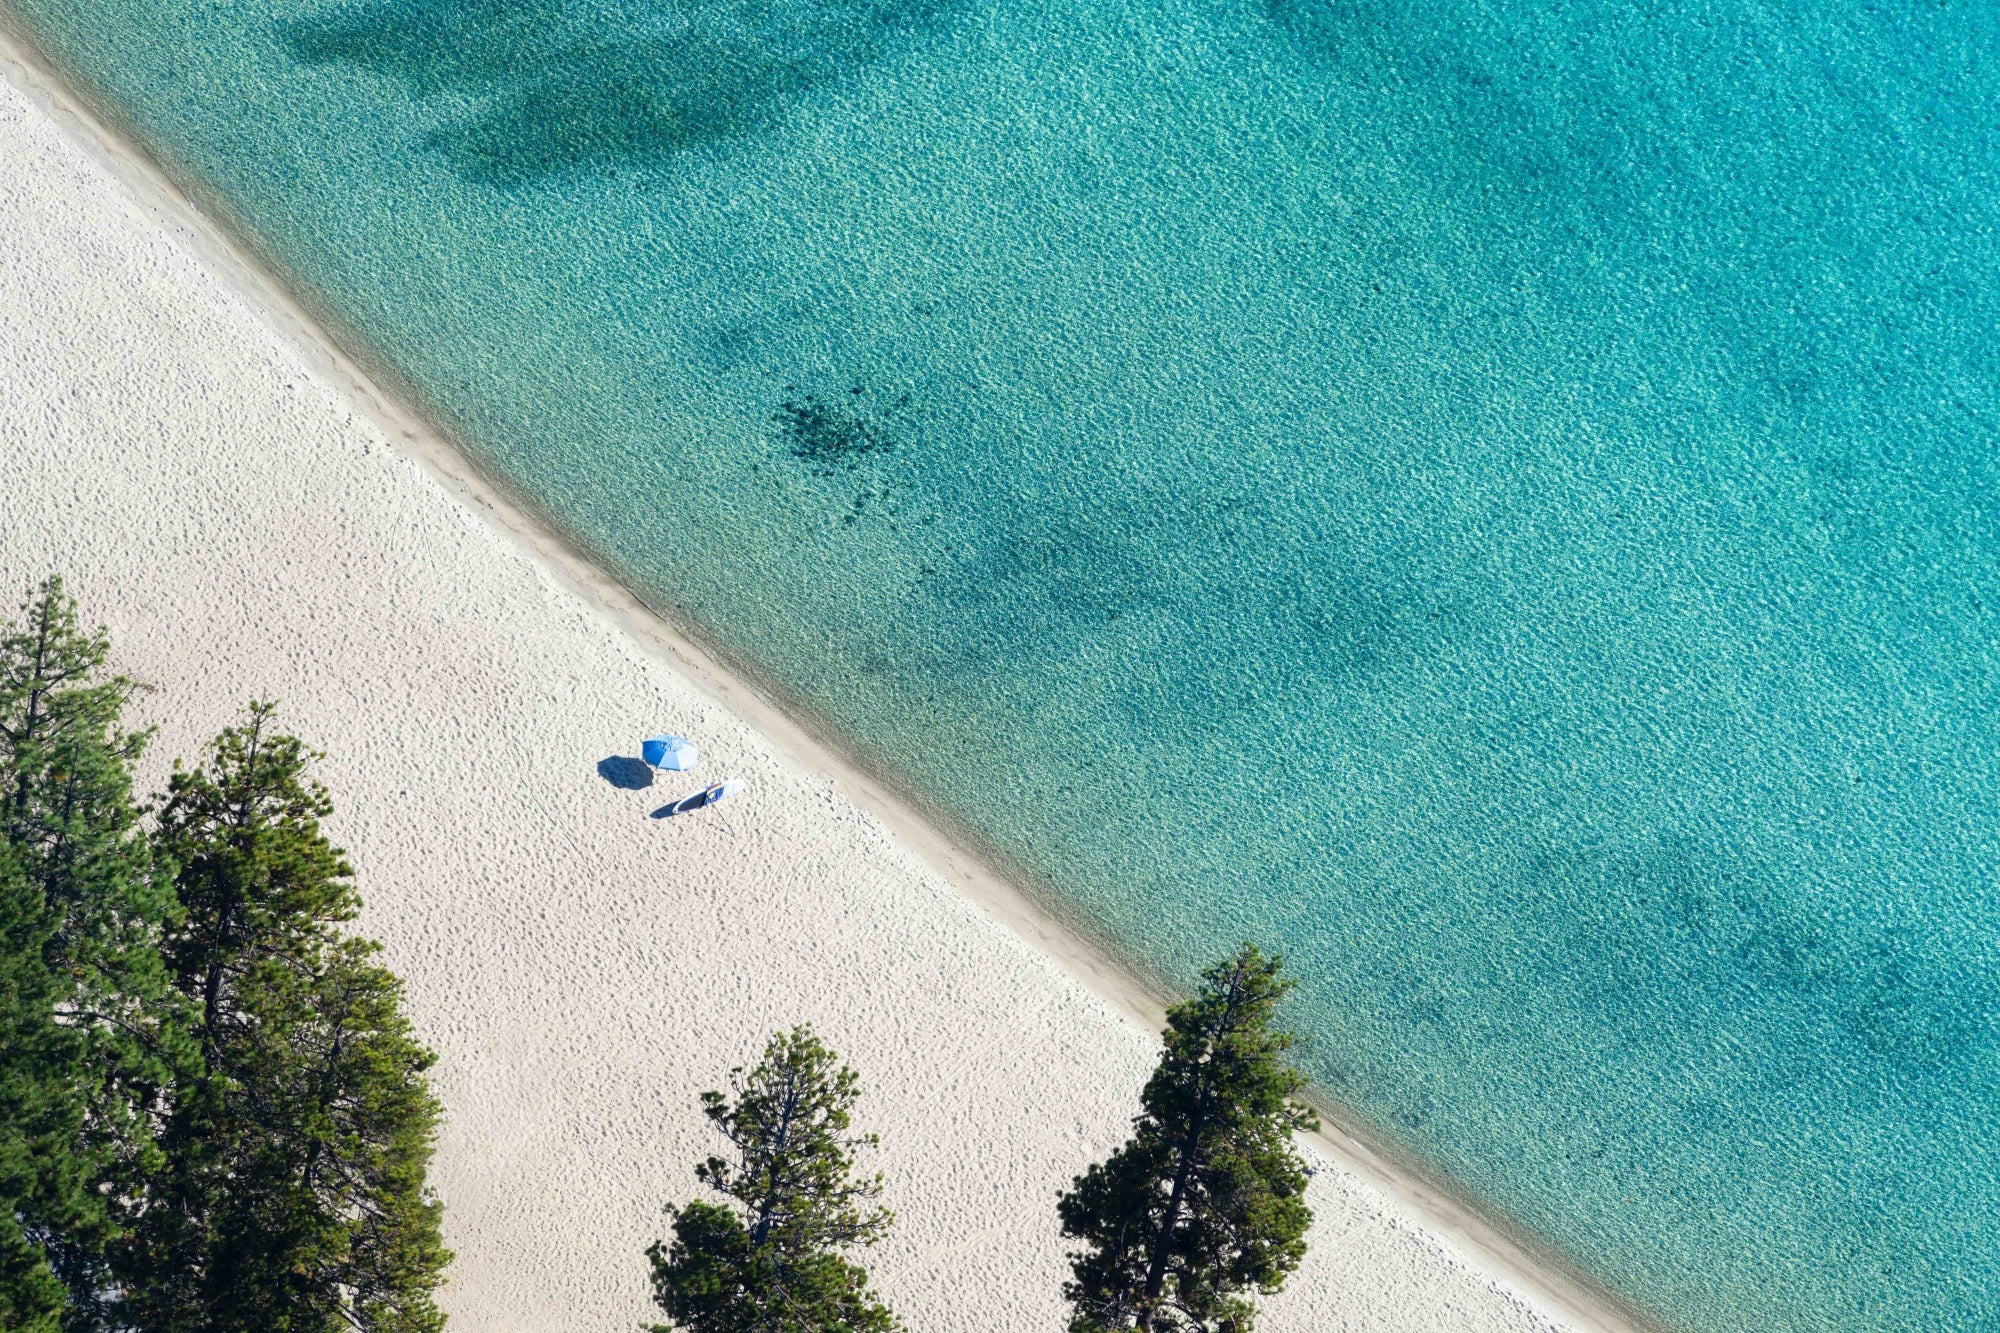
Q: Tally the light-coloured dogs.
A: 0